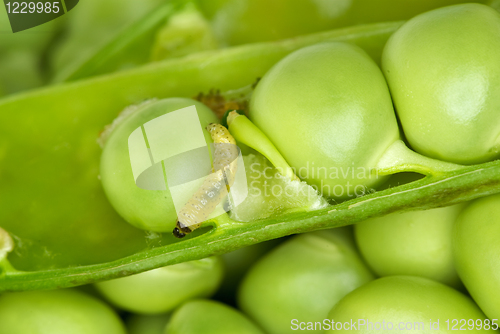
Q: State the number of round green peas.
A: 10